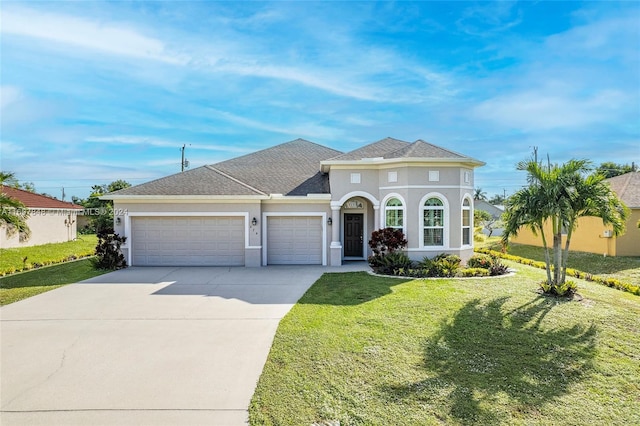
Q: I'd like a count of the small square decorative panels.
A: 4